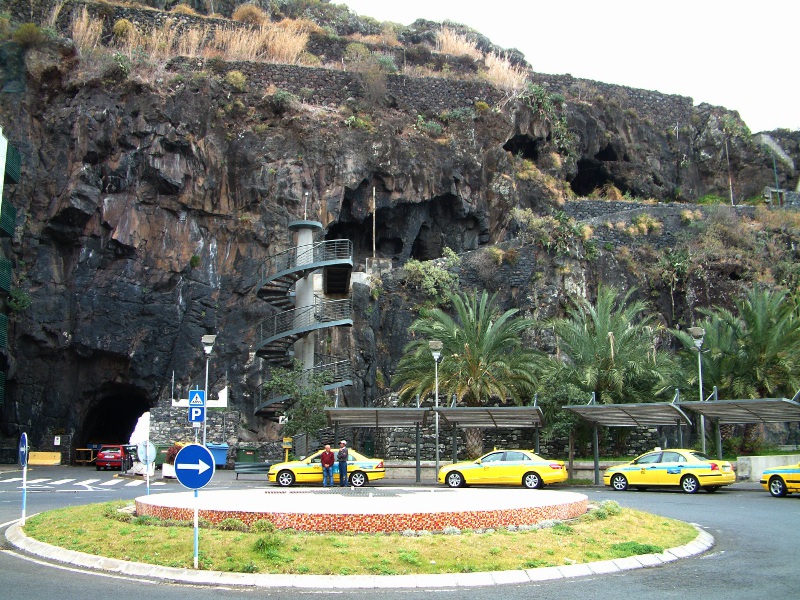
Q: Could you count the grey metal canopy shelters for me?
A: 4